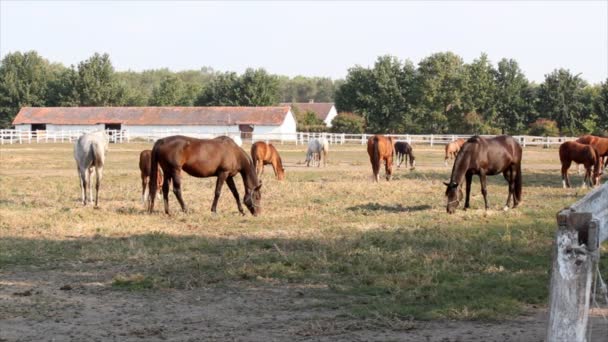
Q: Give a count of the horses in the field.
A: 11